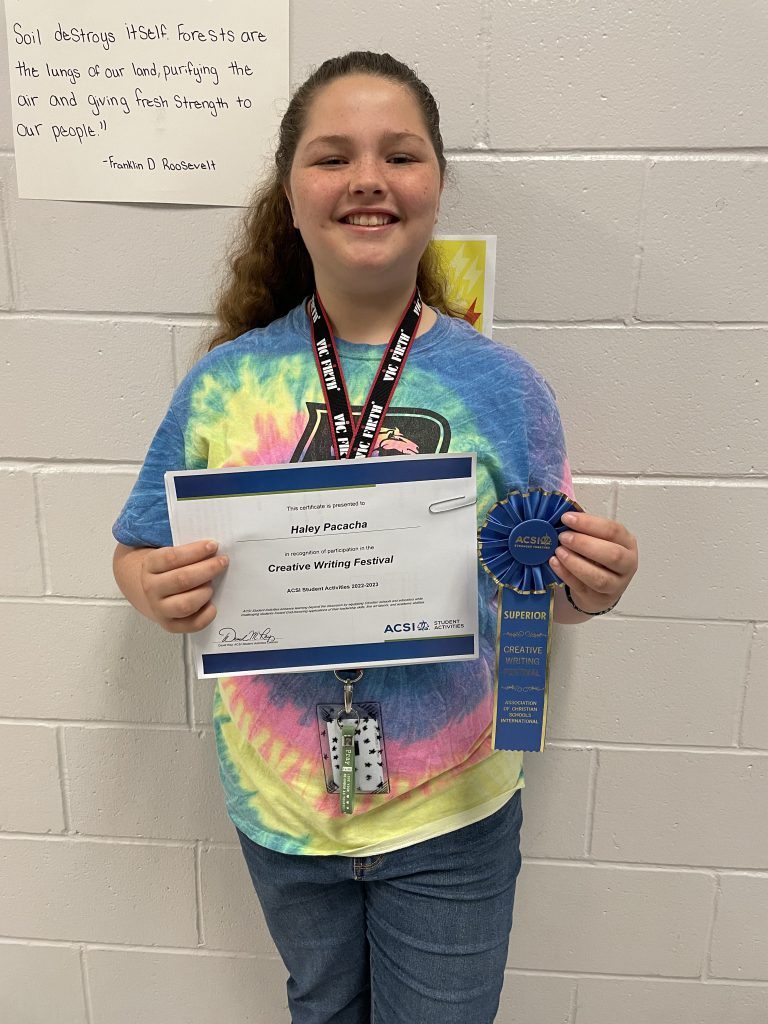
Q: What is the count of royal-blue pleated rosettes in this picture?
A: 1